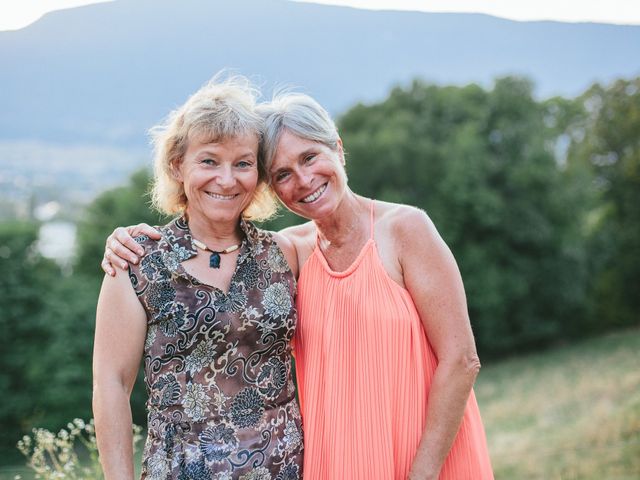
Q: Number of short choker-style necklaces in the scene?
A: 1